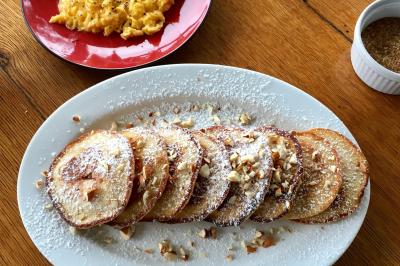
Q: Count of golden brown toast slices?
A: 8